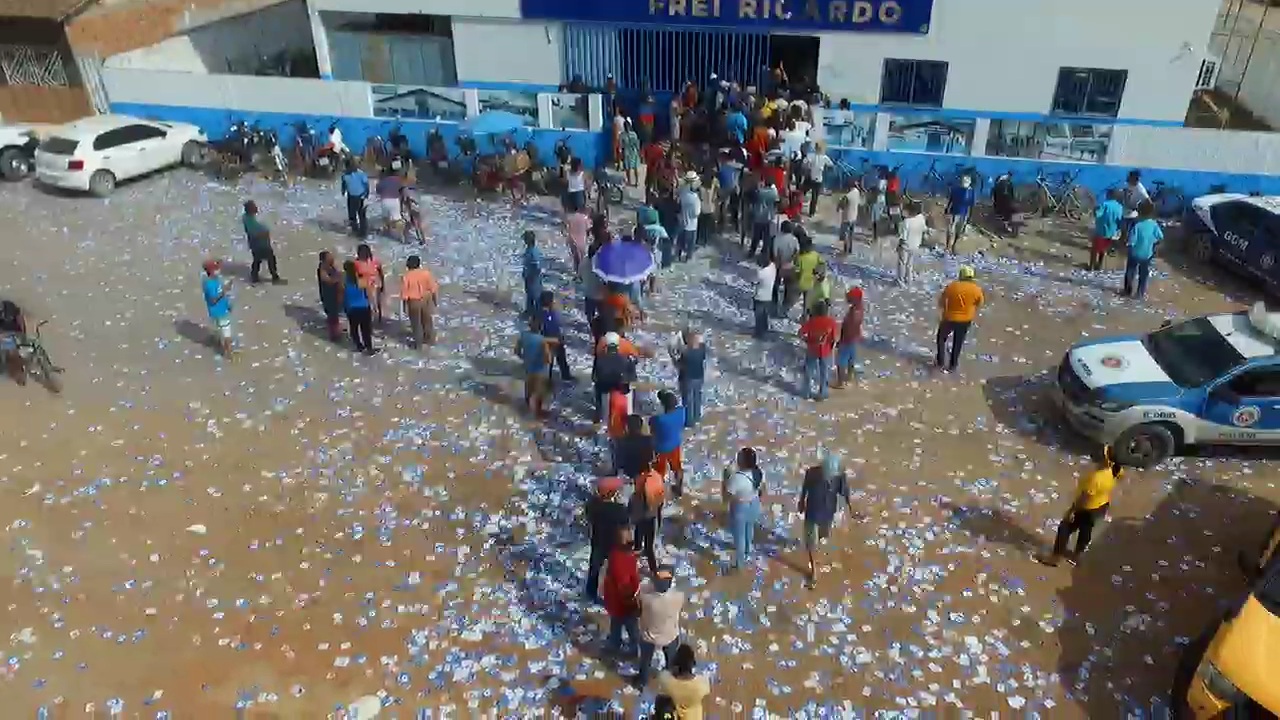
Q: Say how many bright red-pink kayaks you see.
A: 0